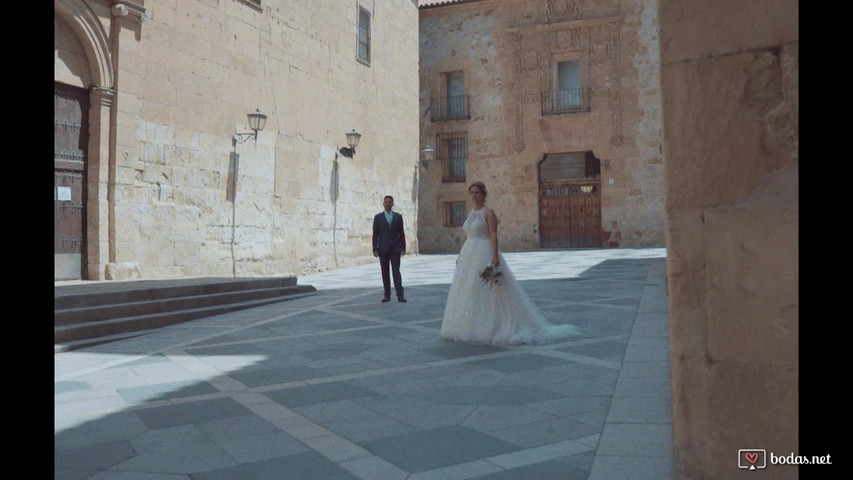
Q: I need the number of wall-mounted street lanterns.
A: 3